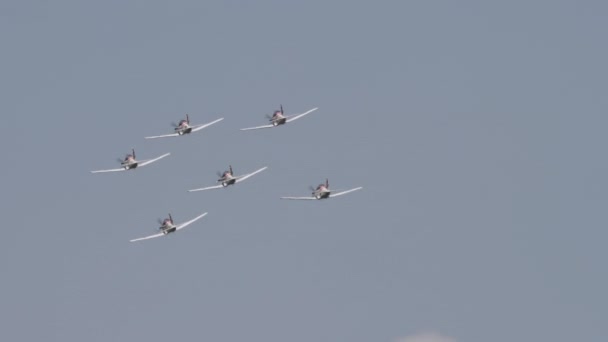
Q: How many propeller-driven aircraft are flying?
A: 6